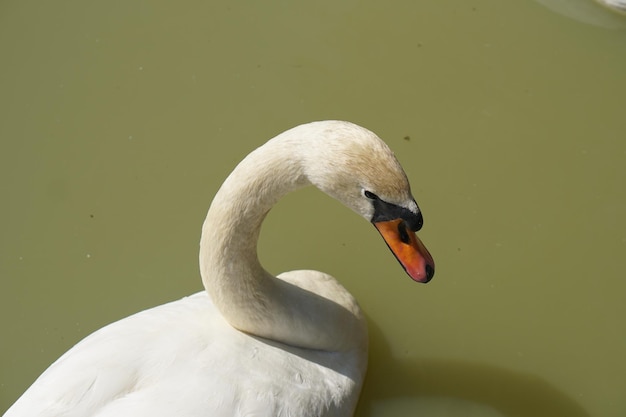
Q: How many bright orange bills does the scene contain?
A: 1